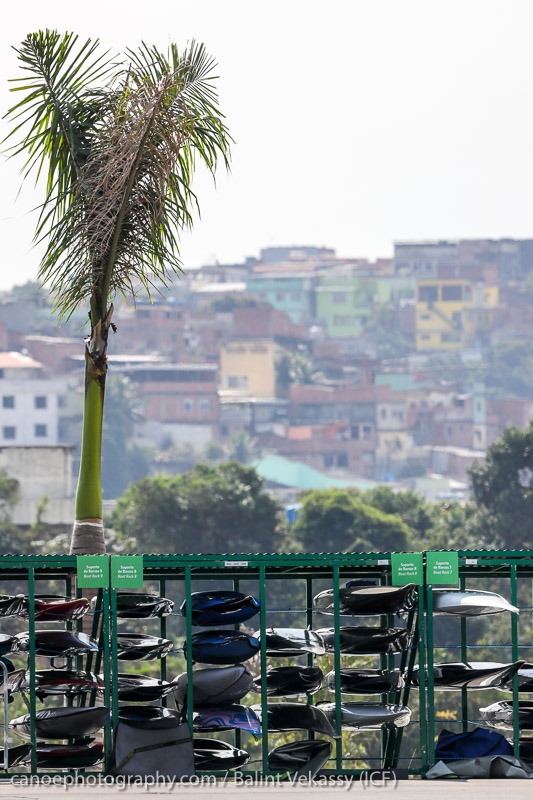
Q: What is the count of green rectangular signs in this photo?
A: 4